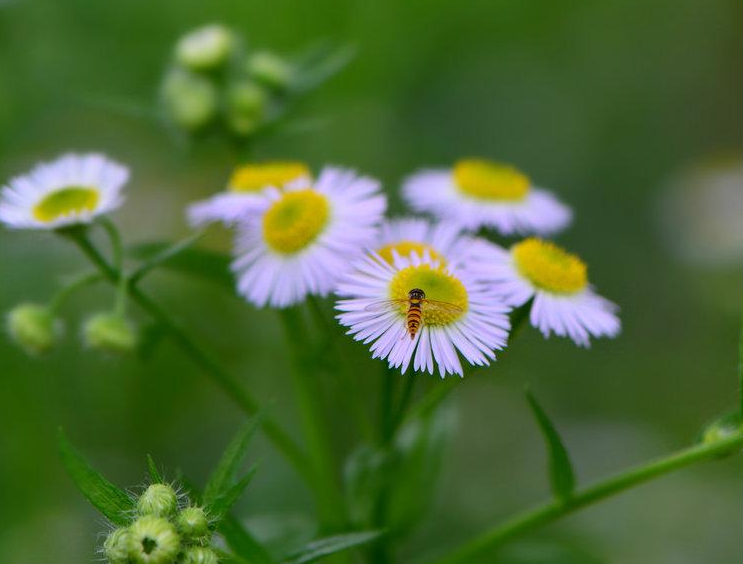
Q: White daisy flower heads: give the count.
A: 7